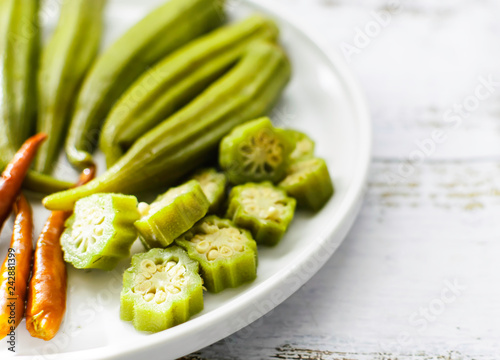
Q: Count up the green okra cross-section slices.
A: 9